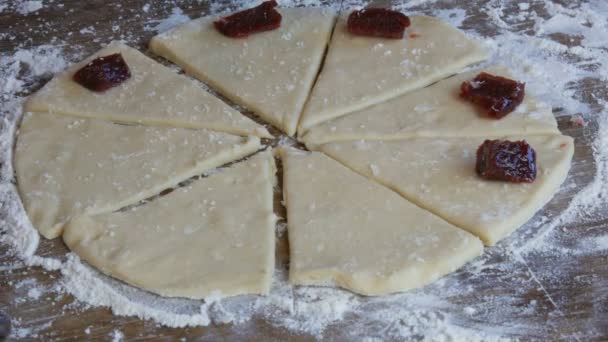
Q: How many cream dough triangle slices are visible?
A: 8